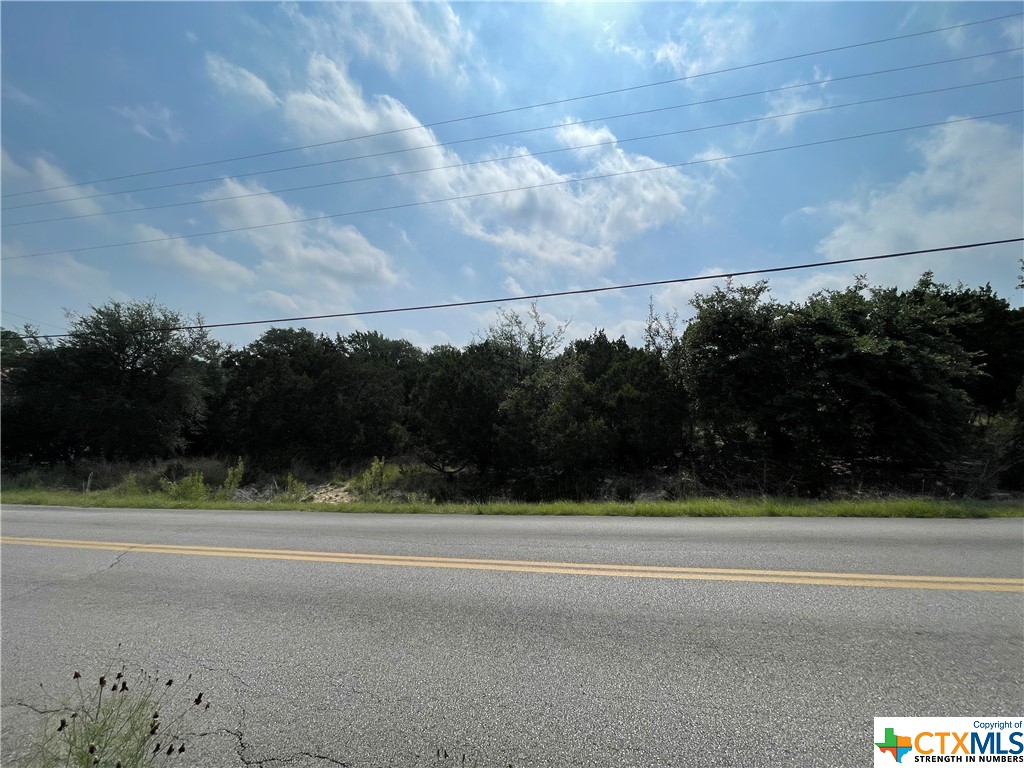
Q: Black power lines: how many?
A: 5